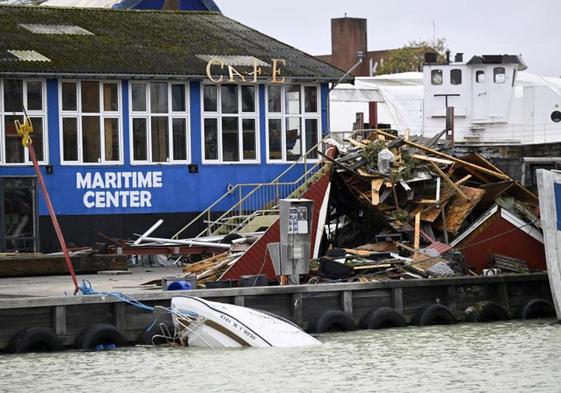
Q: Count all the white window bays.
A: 5